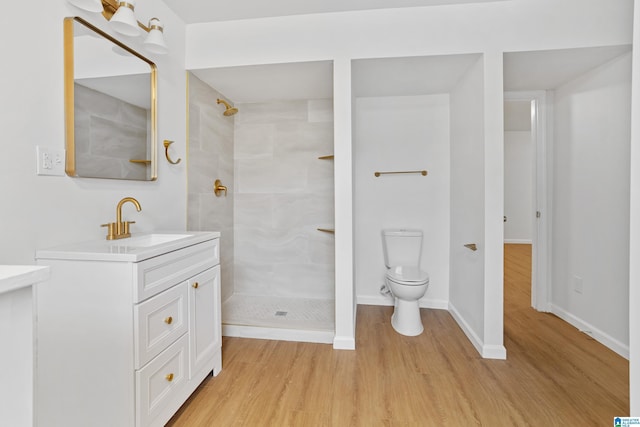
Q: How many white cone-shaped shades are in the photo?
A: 3